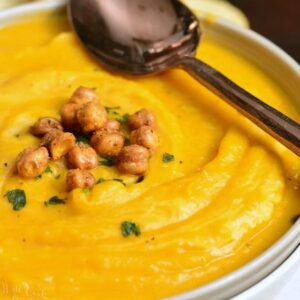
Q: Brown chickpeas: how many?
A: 13